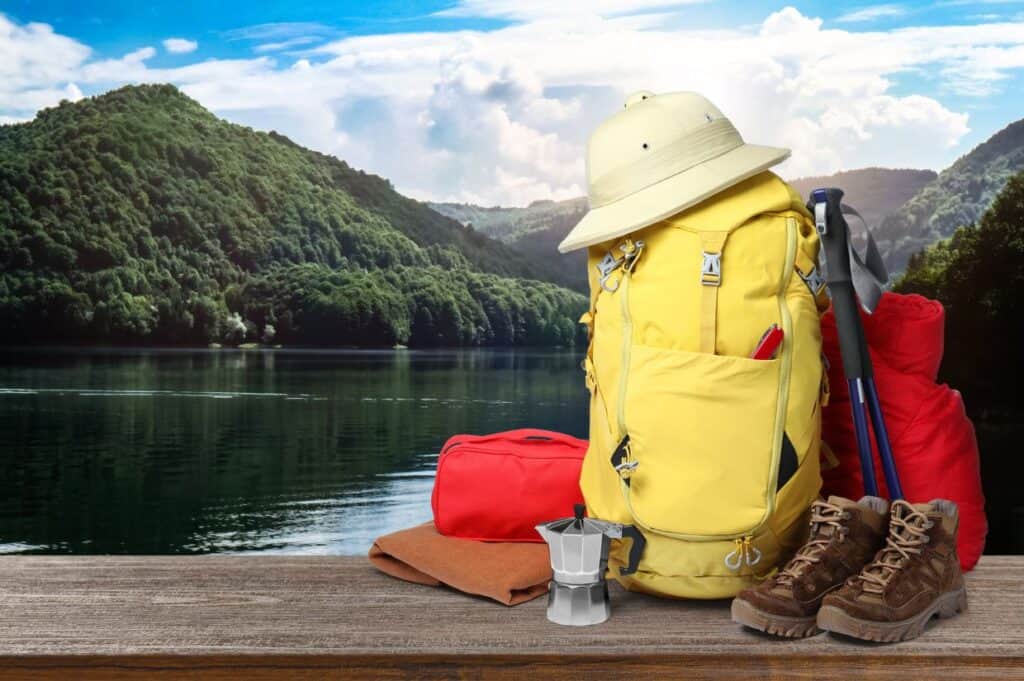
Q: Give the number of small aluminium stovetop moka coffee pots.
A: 1